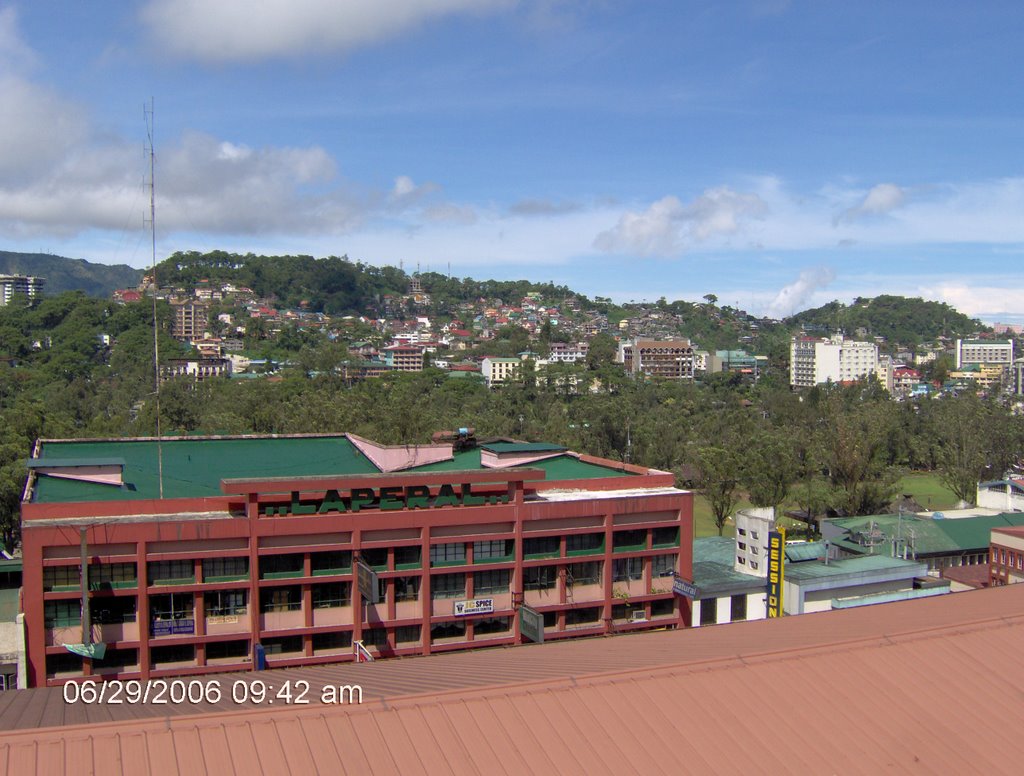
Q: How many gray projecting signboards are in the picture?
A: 2